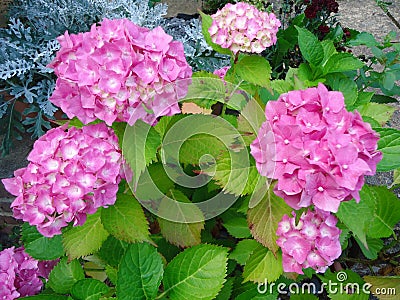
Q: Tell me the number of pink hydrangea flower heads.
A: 6